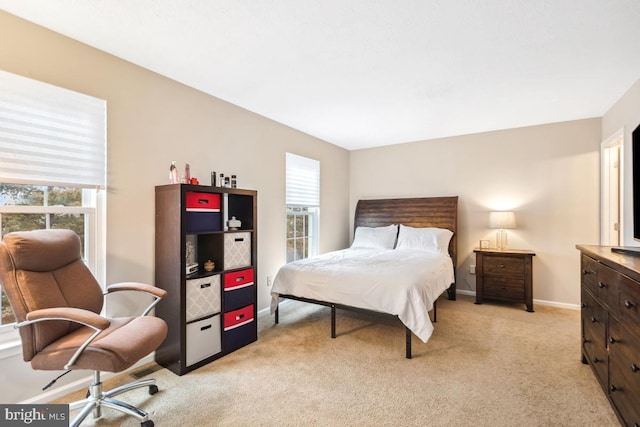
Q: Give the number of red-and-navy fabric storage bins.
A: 3